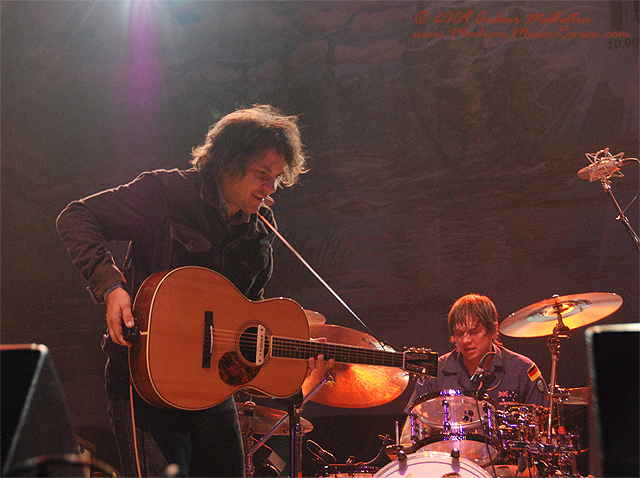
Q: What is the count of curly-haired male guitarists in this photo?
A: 1